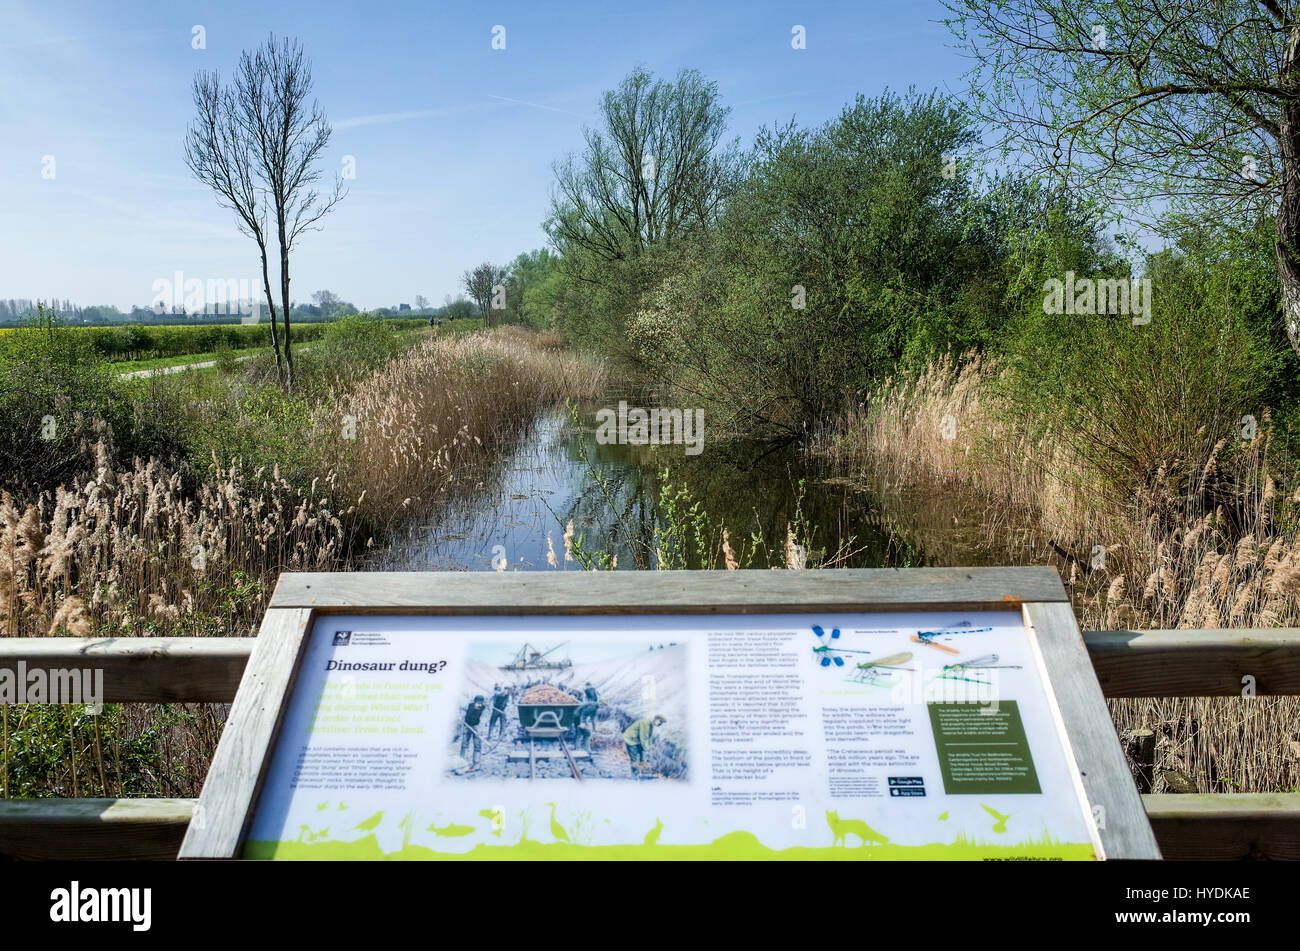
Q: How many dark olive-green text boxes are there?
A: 1